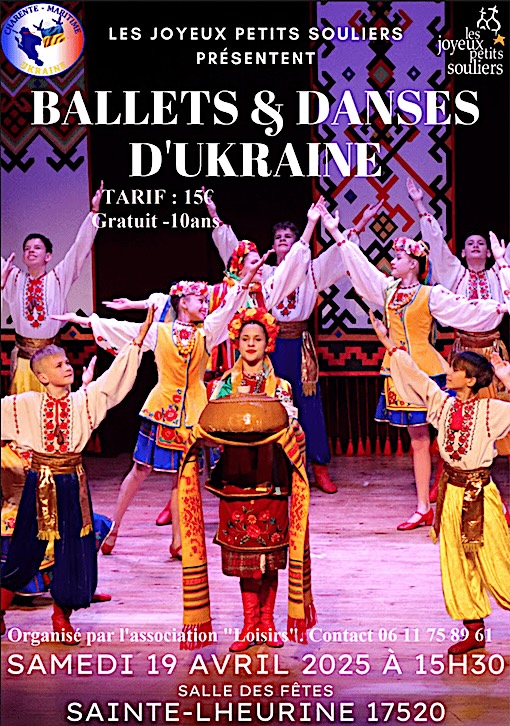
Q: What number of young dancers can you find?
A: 9